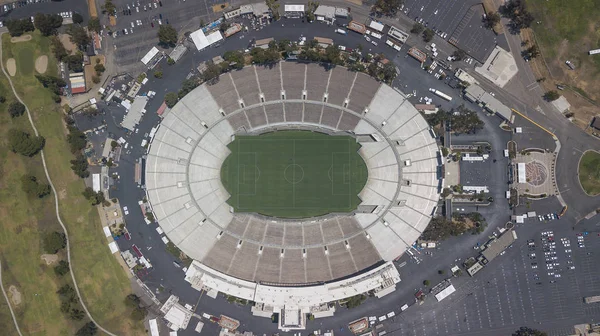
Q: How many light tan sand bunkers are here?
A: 5